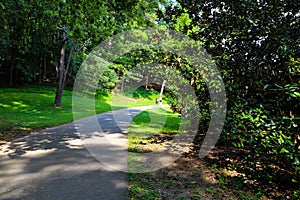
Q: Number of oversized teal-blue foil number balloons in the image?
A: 0